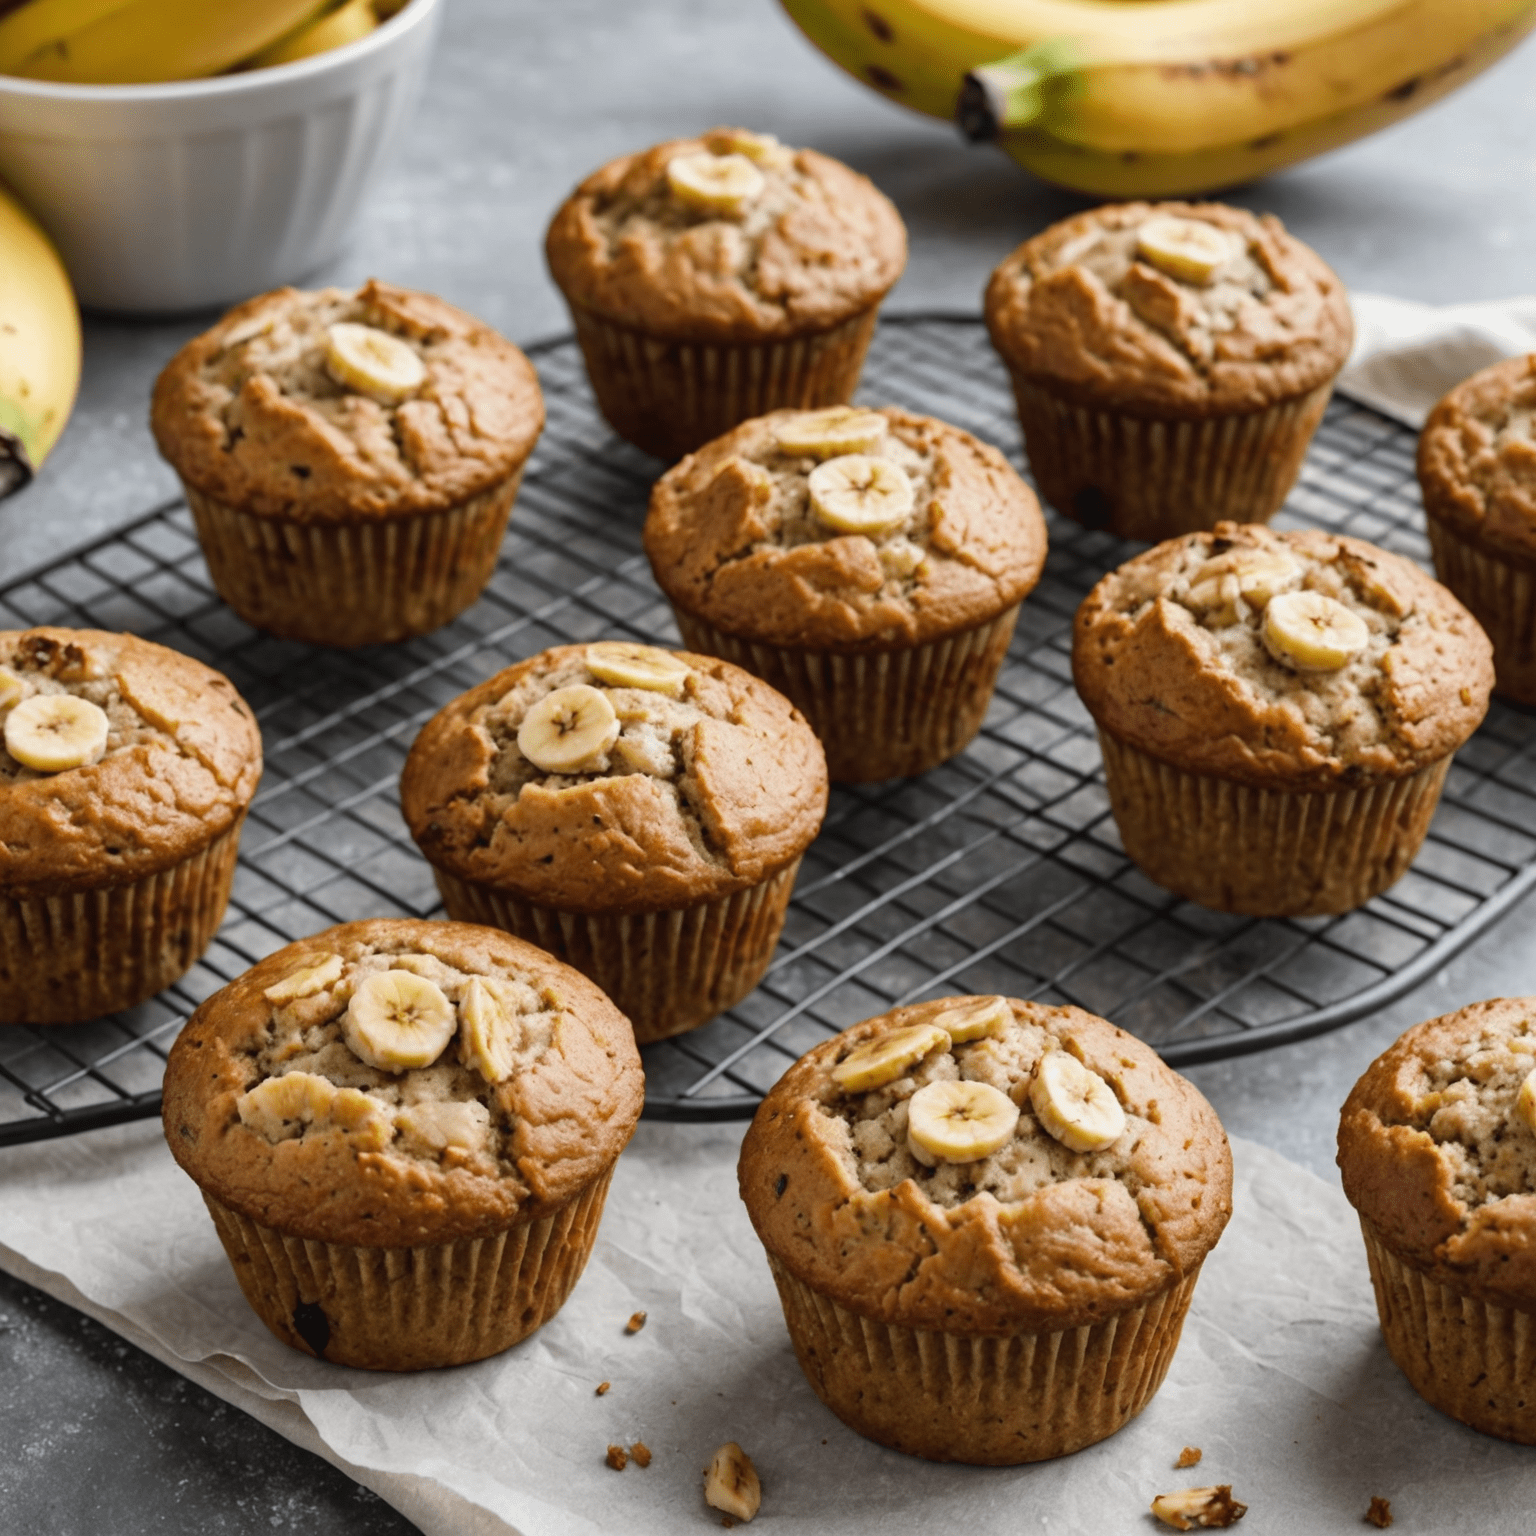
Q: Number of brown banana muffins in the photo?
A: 11